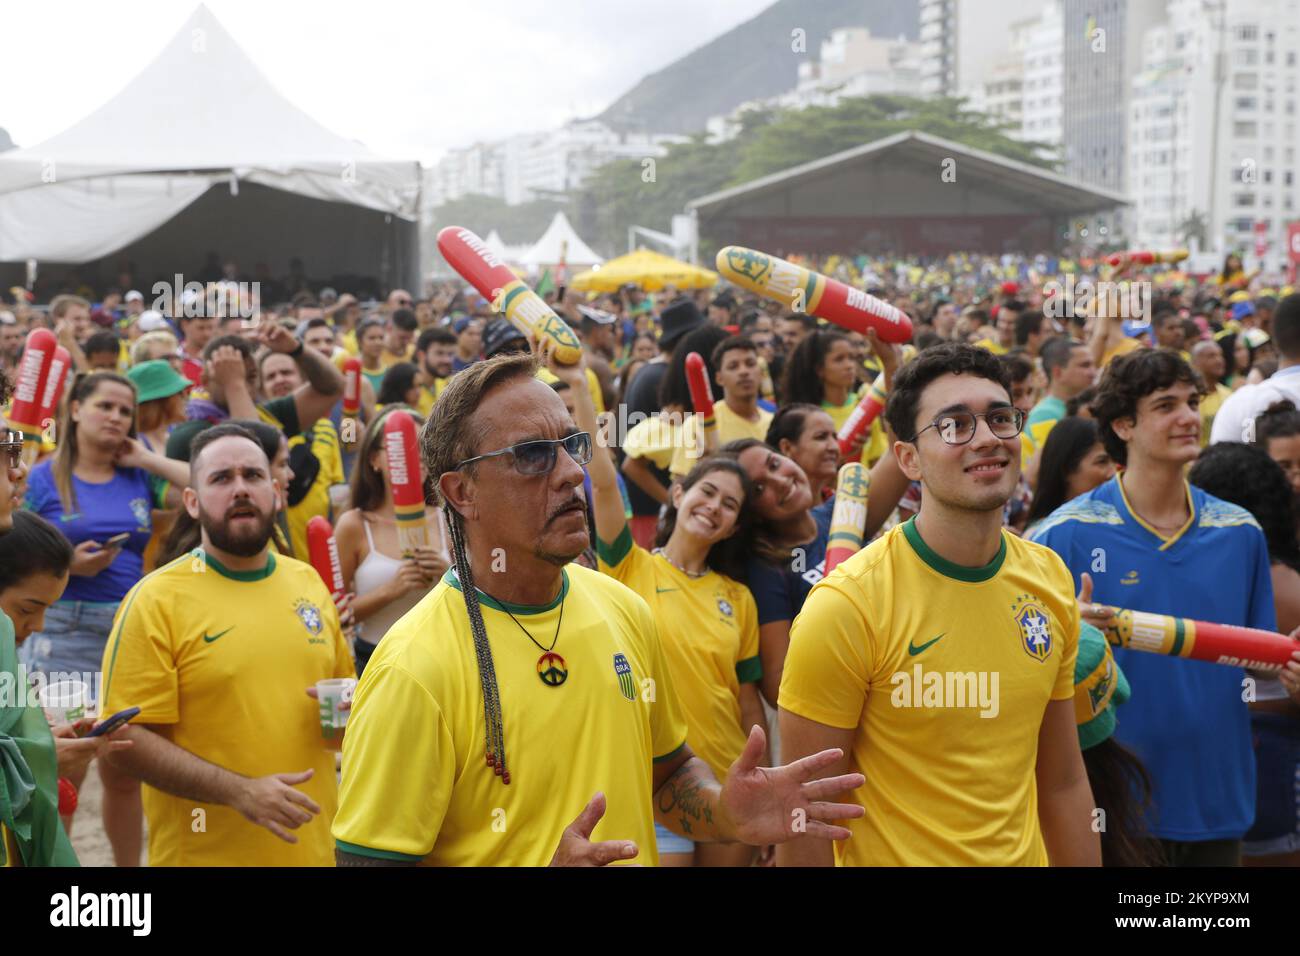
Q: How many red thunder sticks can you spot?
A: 12